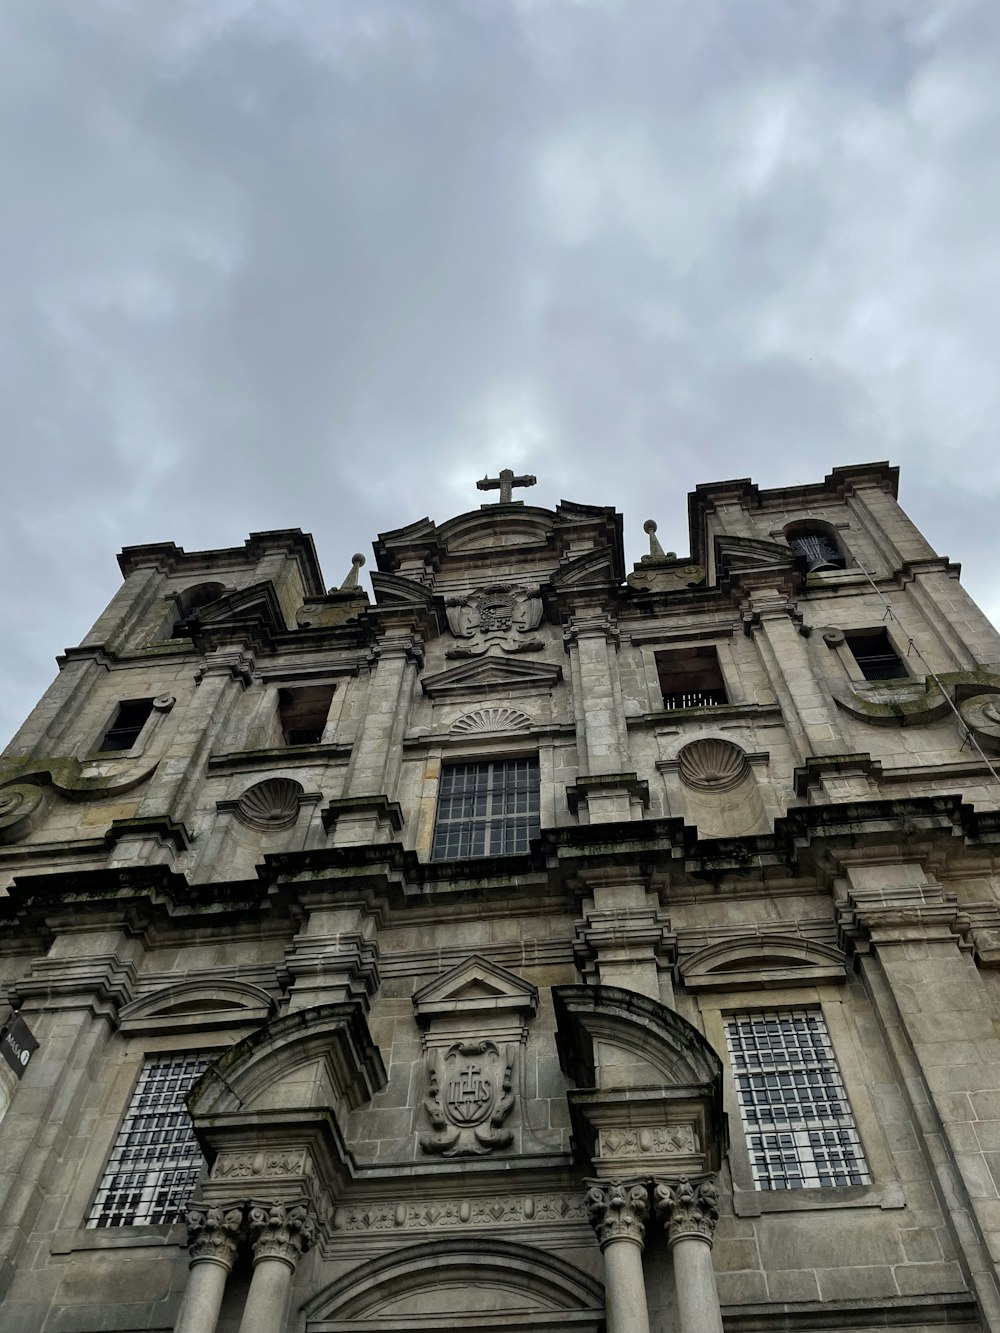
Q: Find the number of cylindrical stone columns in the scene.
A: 4